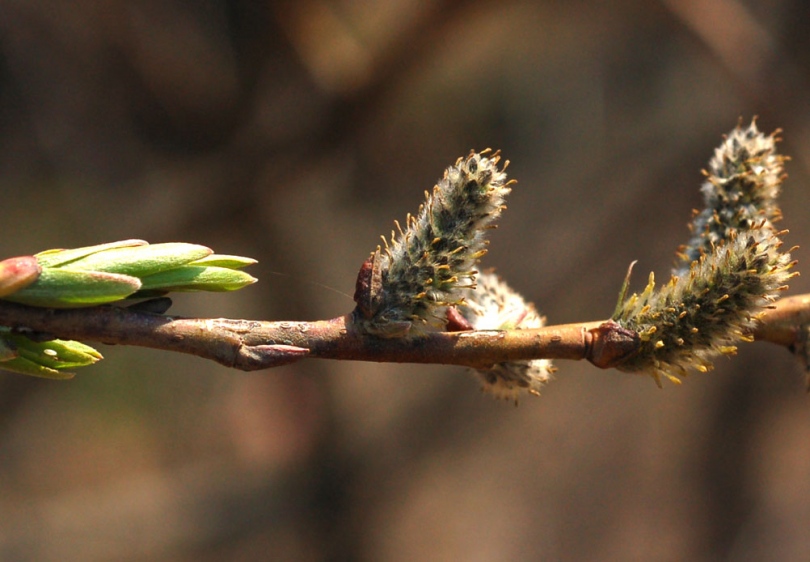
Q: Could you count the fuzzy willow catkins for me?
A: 4